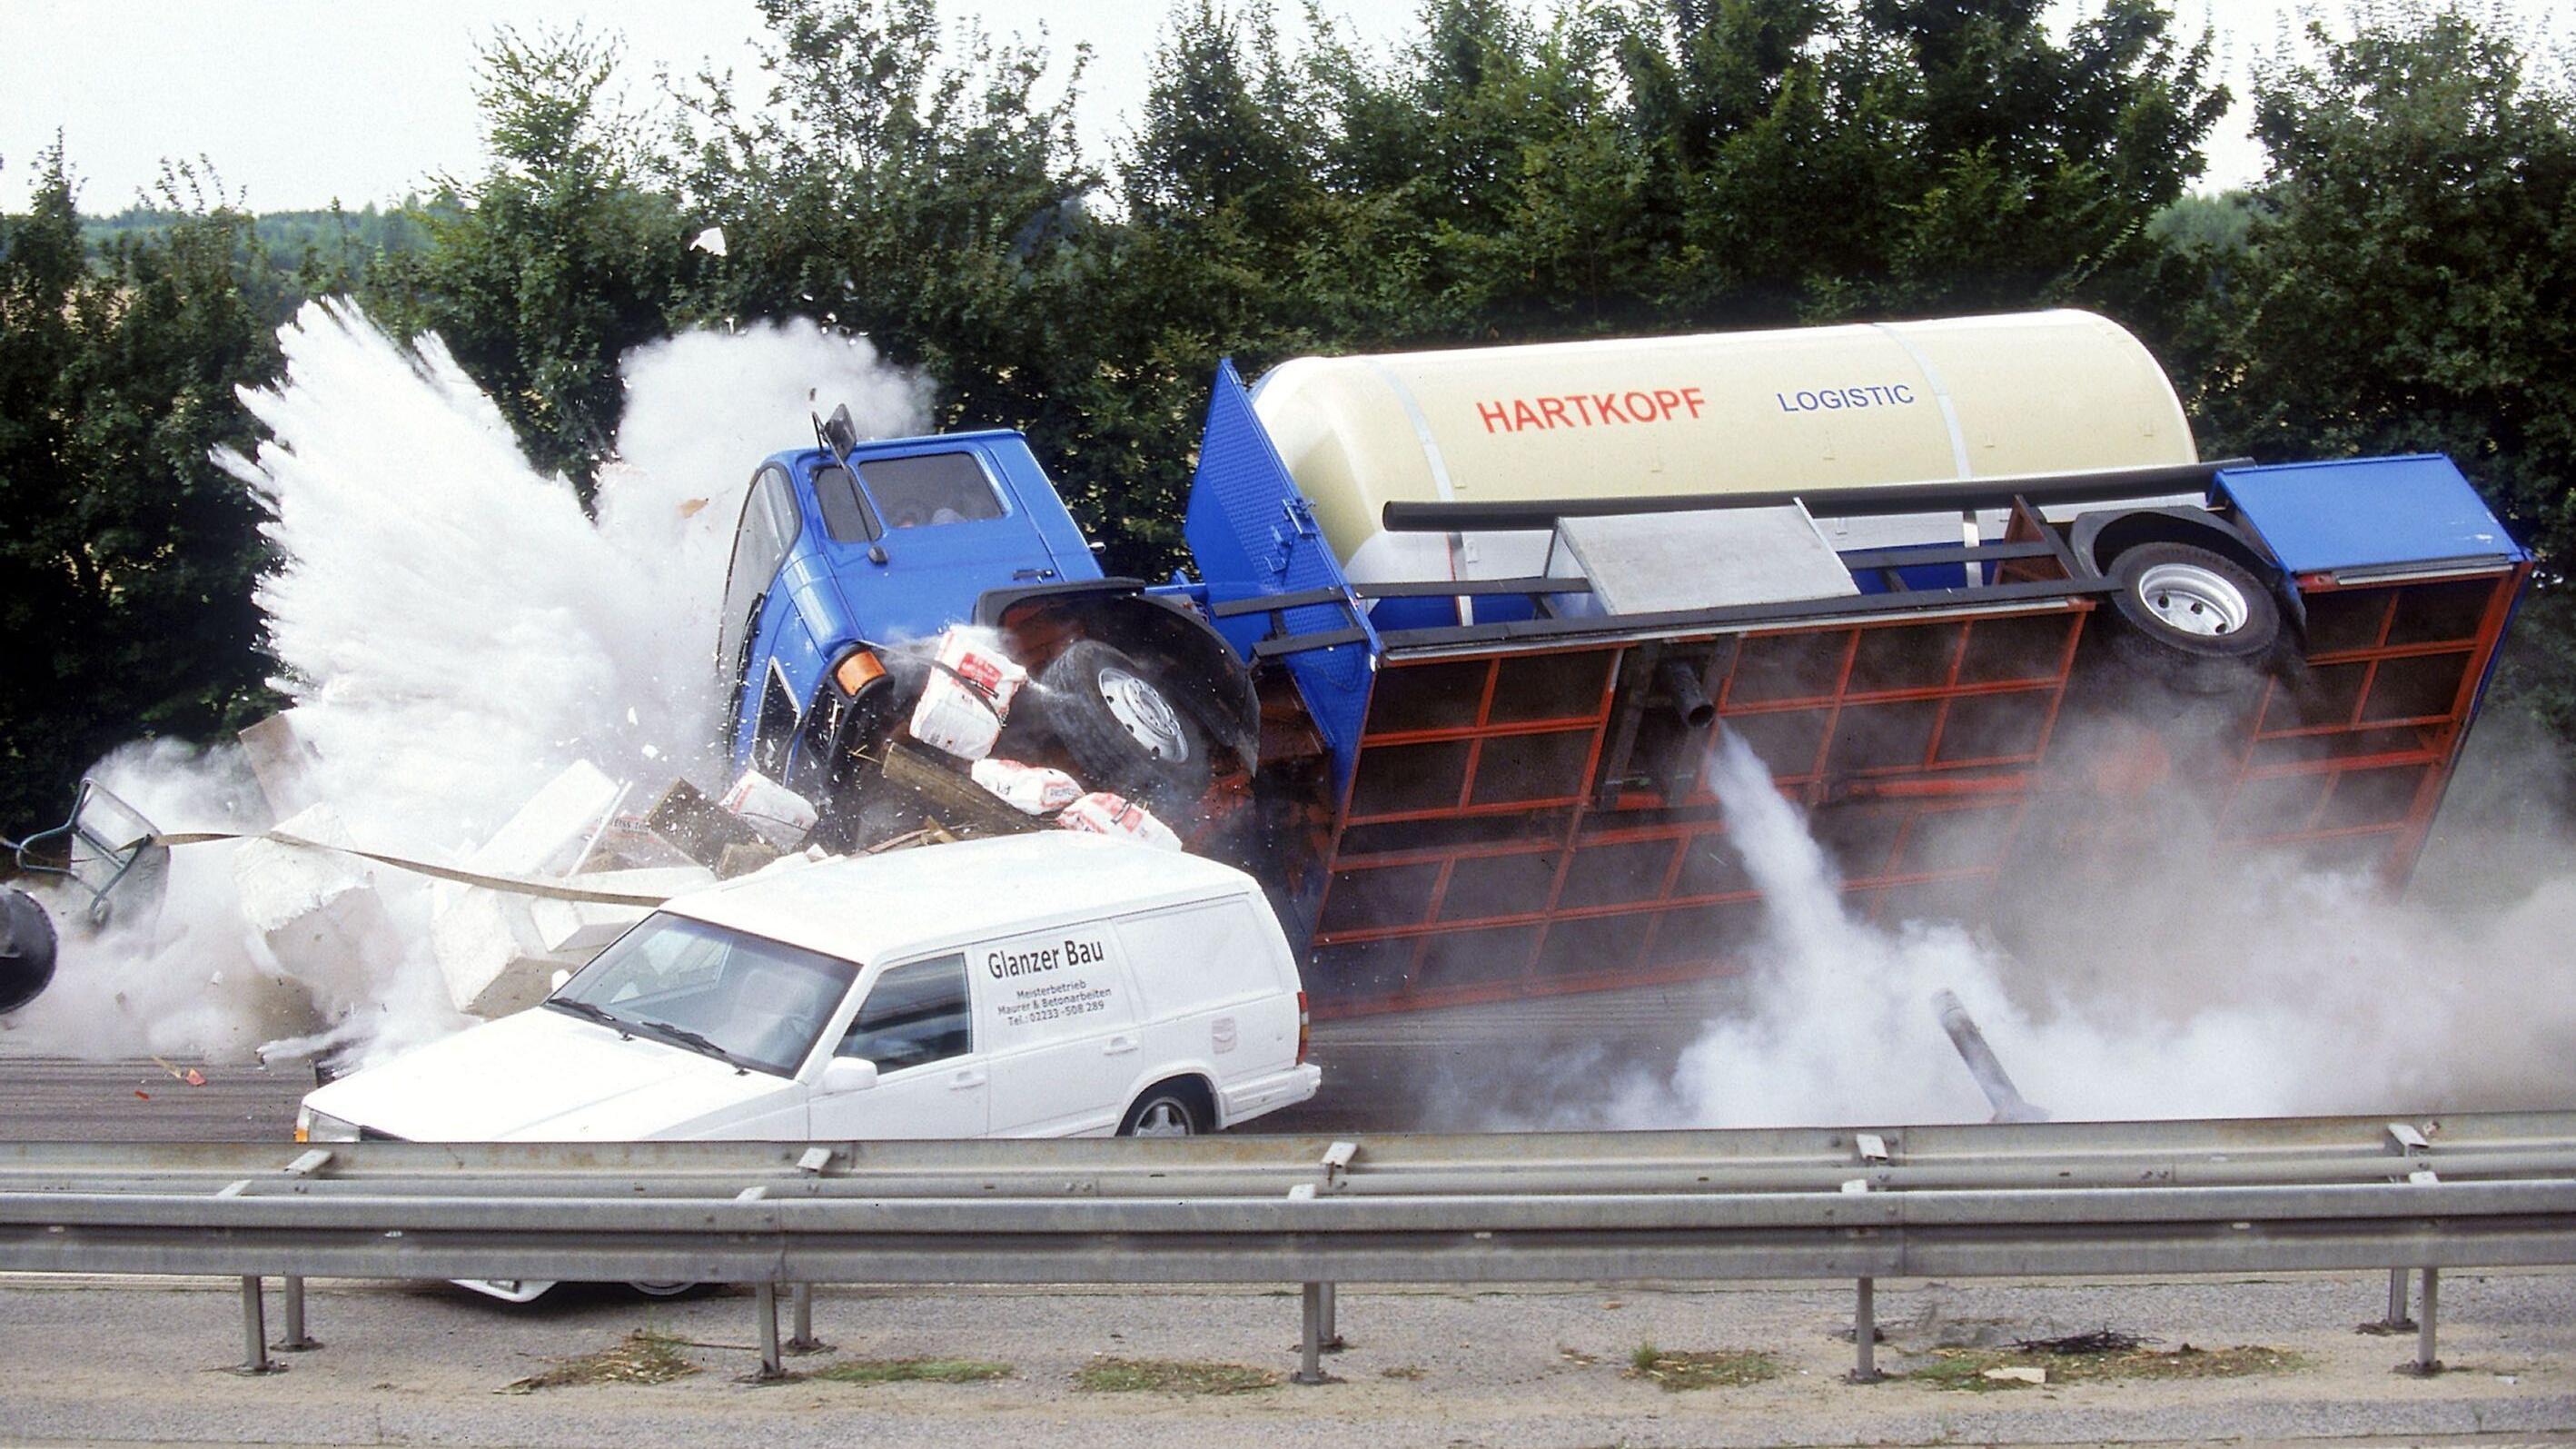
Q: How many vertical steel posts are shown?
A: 9